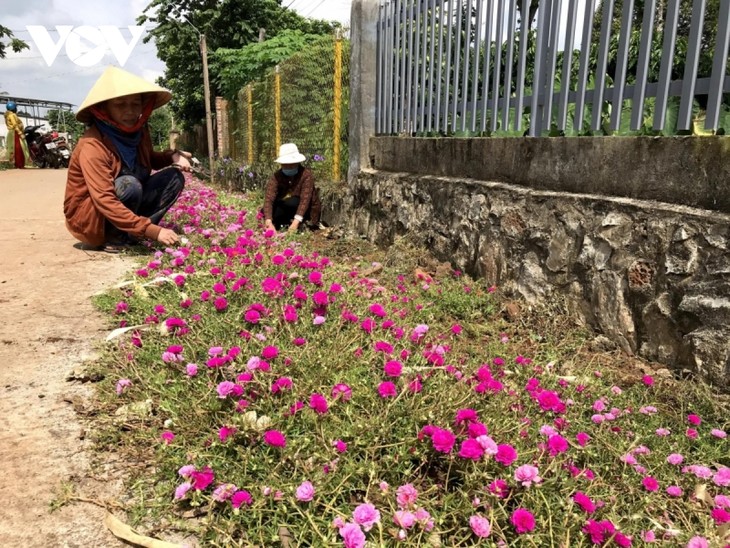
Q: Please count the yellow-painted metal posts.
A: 3